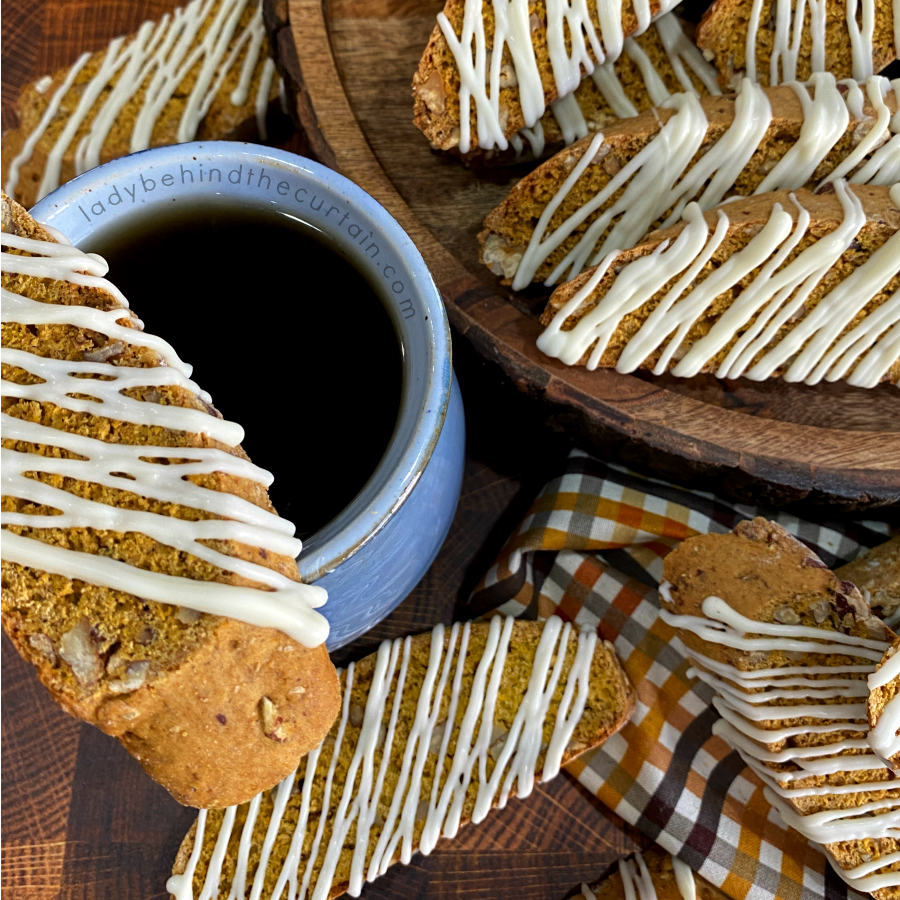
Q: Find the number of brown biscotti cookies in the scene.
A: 12